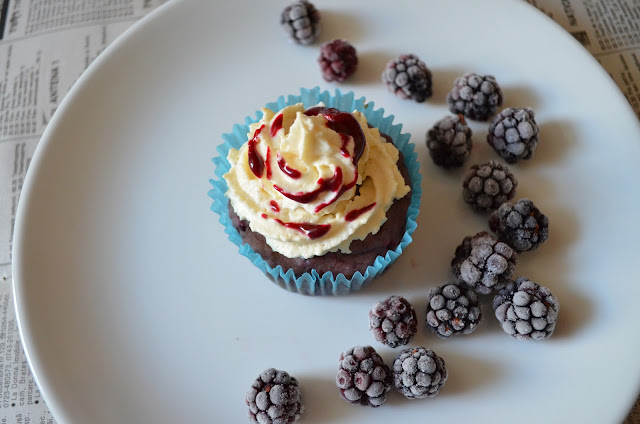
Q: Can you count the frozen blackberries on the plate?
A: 15